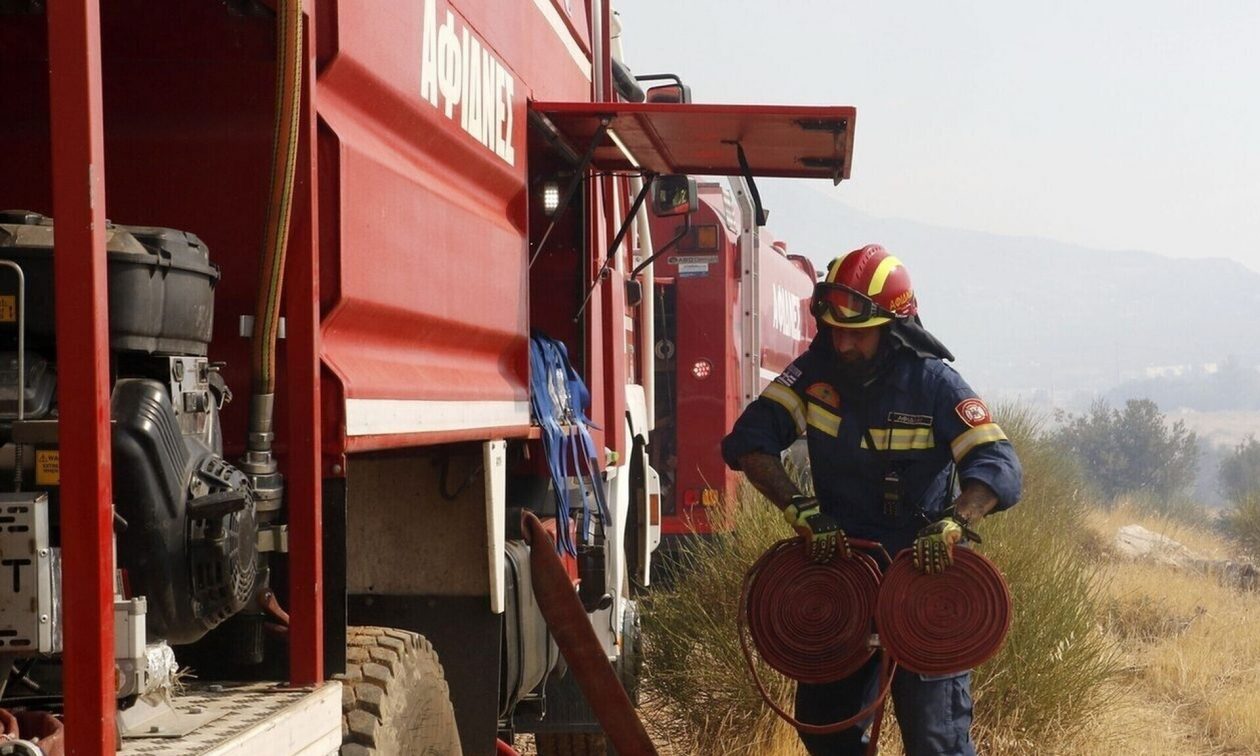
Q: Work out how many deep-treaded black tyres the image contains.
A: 1